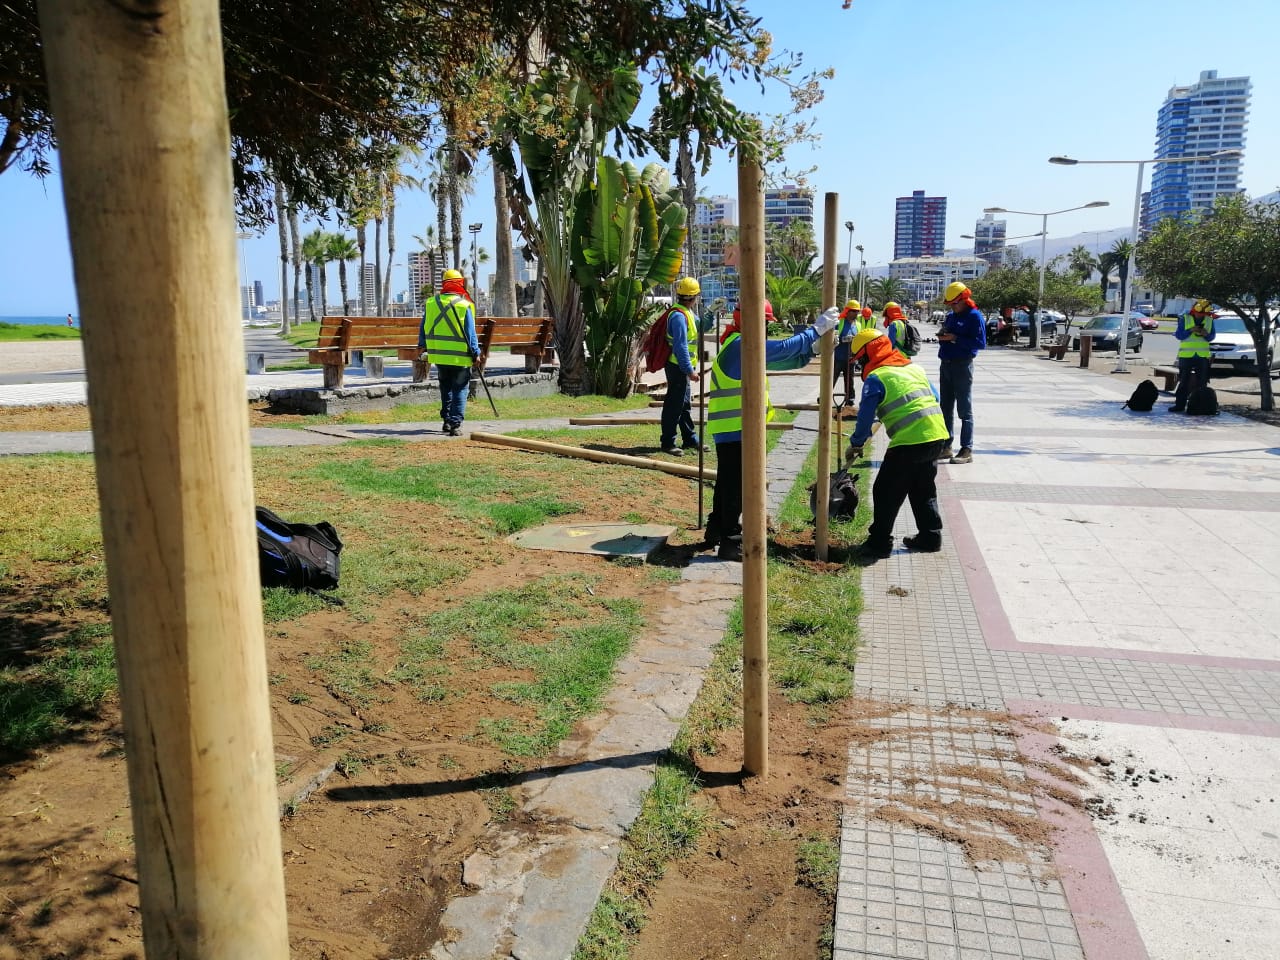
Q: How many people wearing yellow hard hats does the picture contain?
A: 7